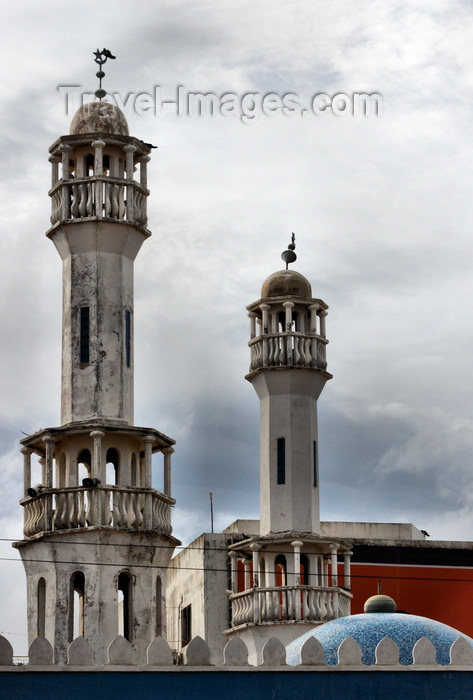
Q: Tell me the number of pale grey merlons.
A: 13